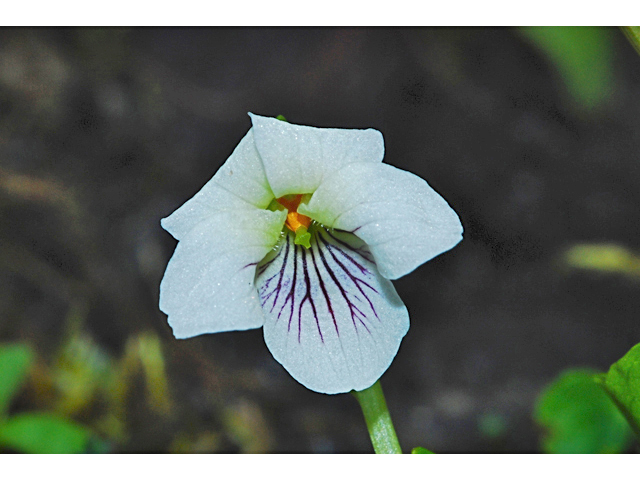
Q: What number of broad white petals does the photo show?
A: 5